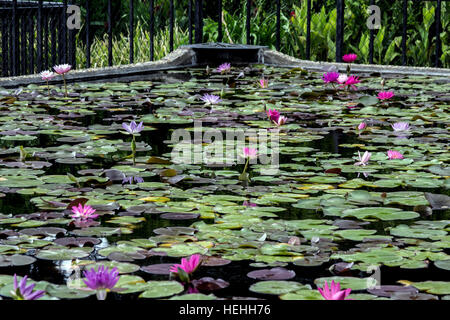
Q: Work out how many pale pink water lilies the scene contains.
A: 5